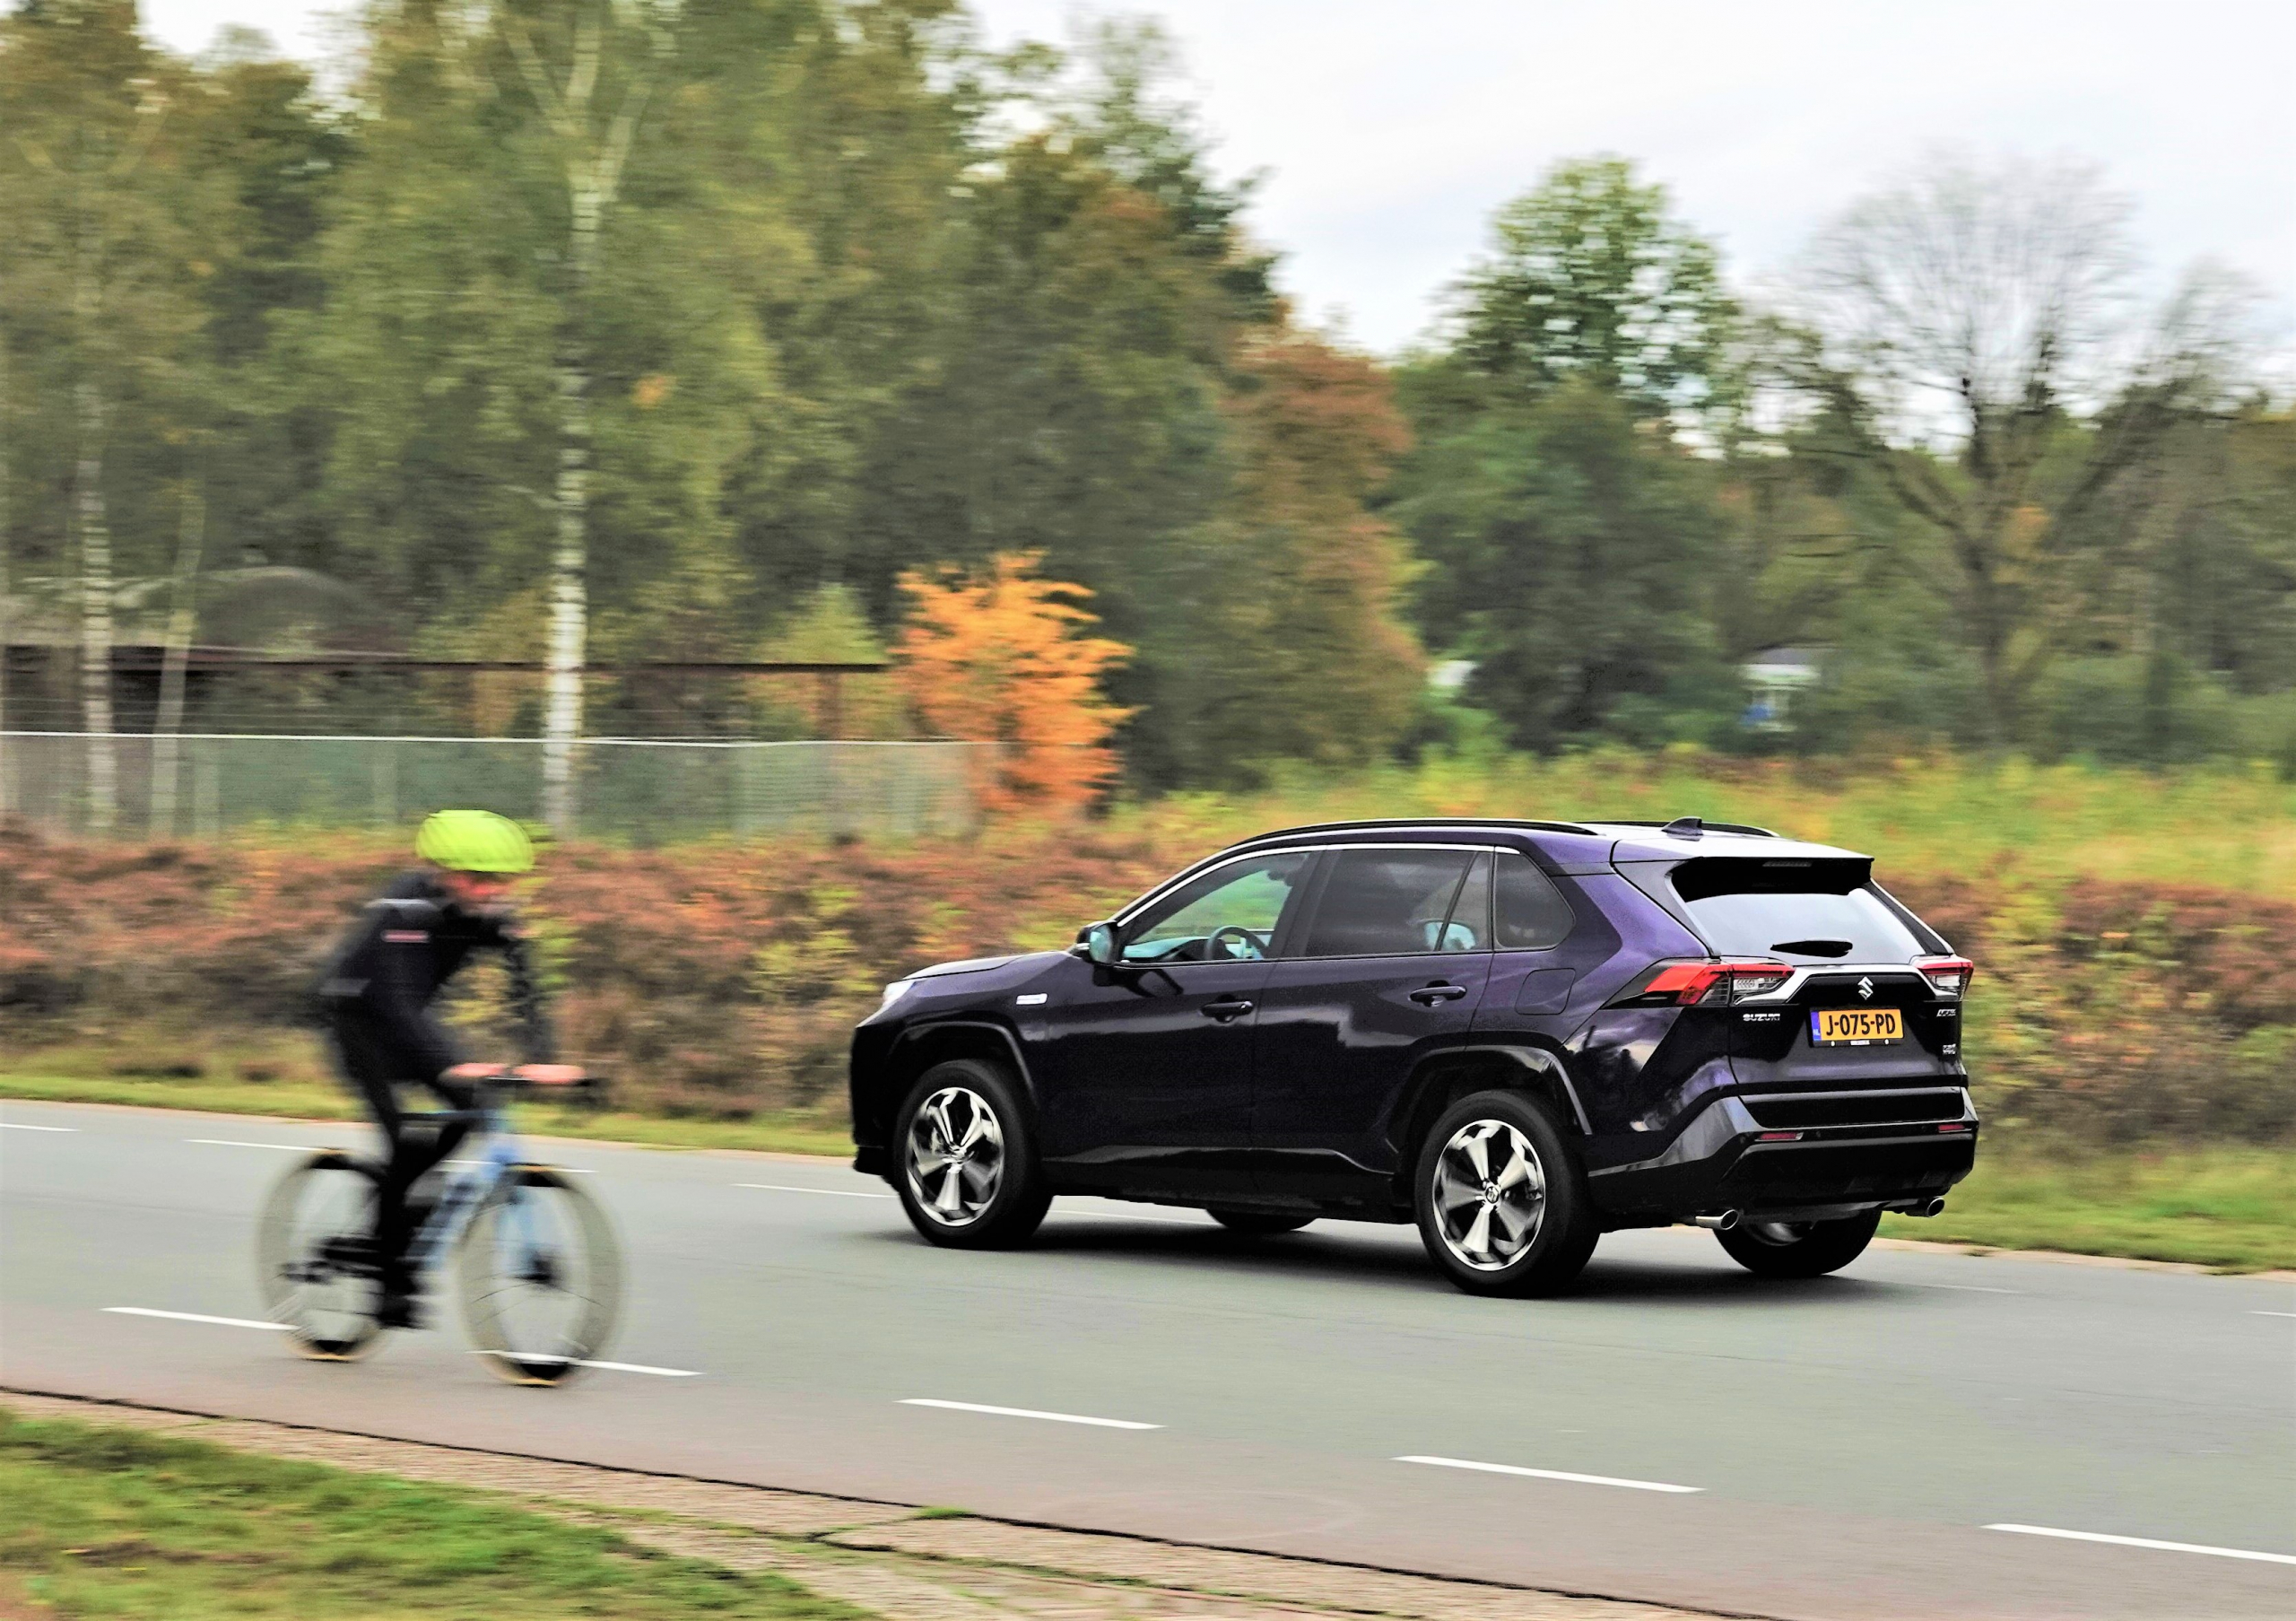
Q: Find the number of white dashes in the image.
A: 12